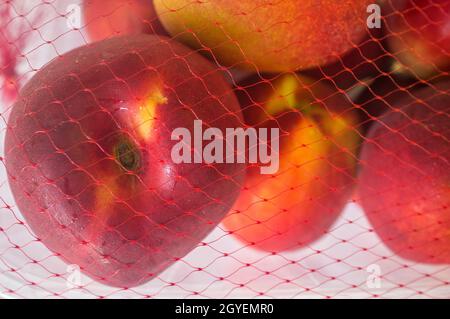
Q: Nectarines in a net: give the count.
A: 6